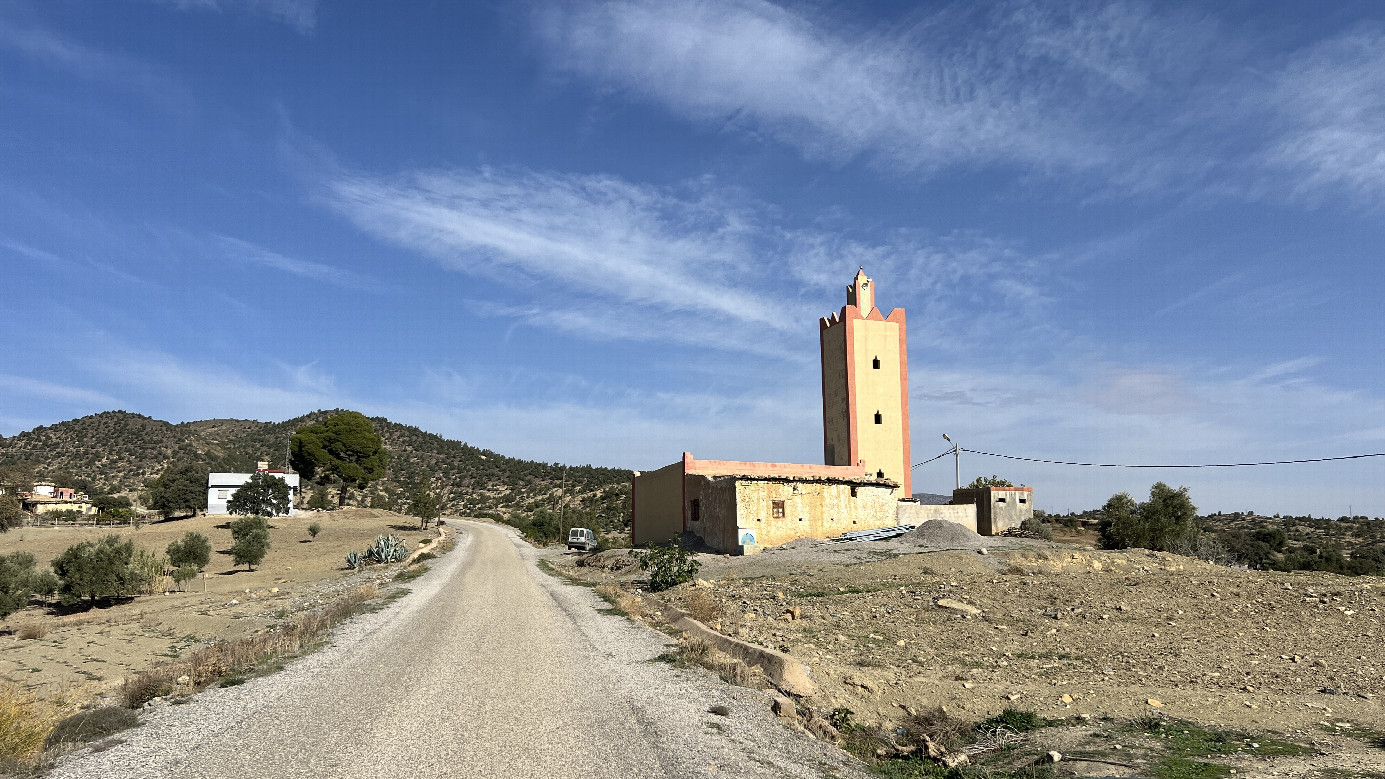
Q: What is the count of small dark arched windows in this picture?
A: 3